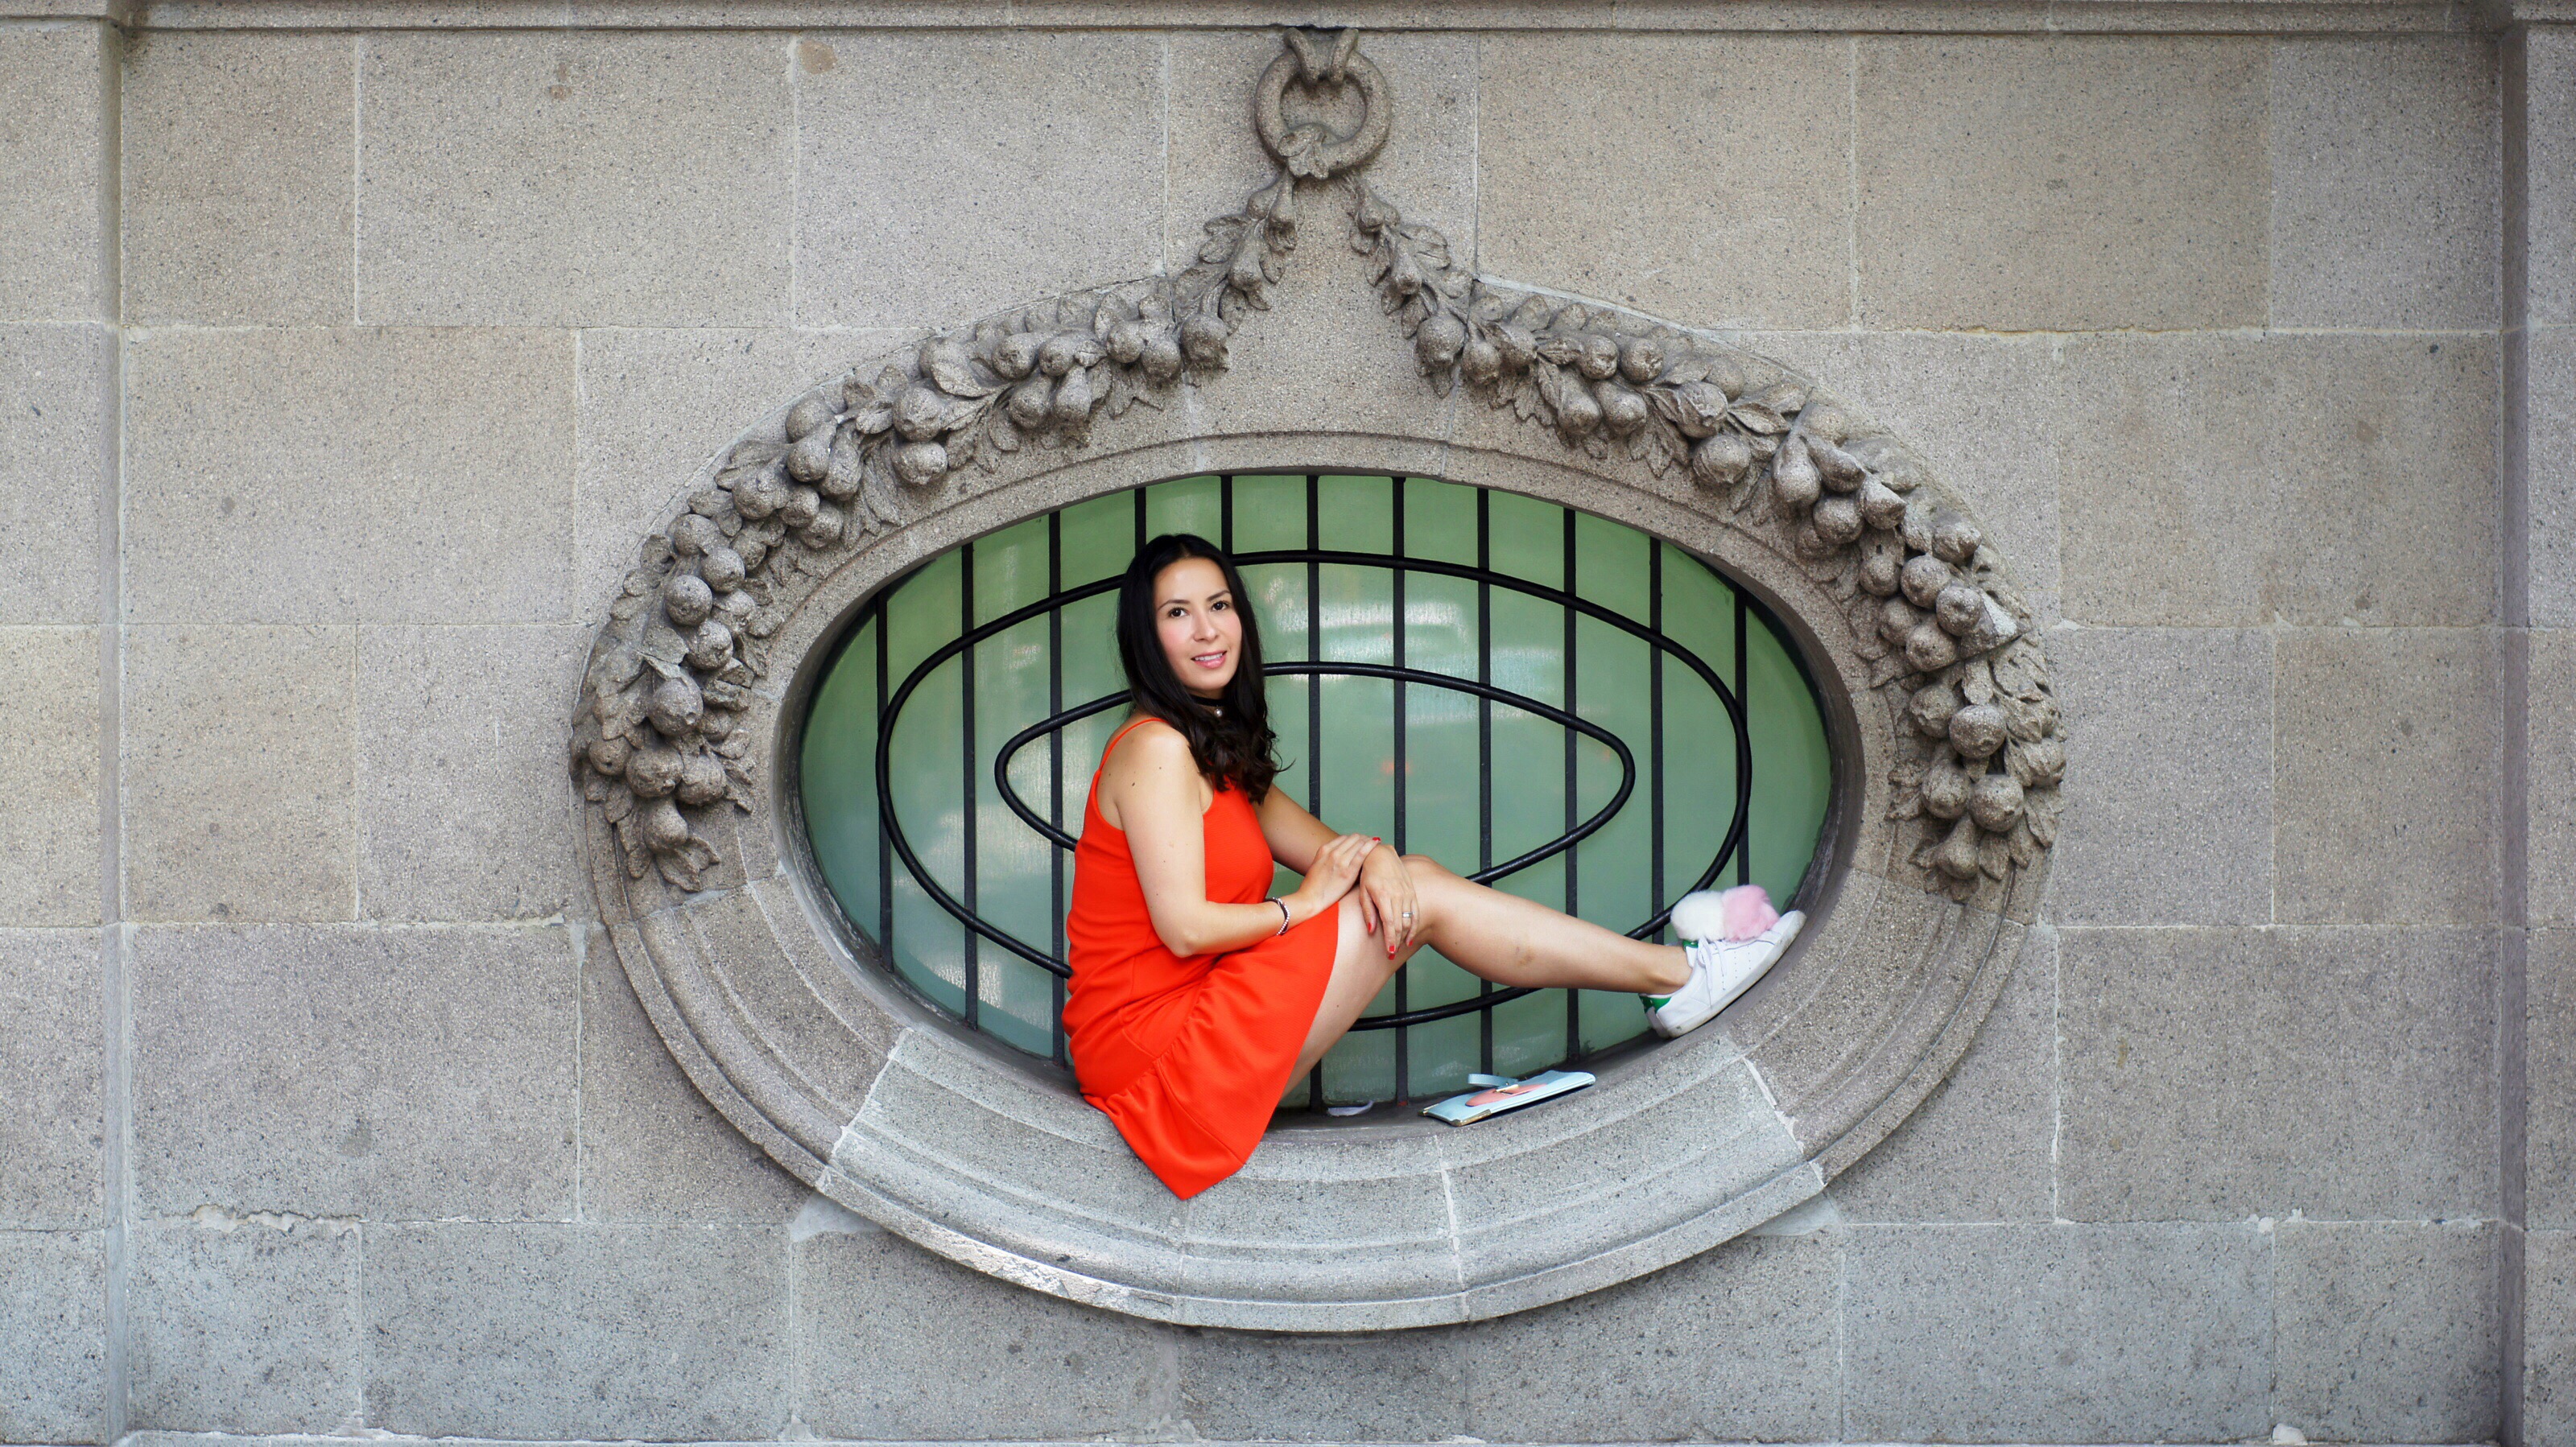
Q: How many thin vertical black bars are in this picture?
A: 11